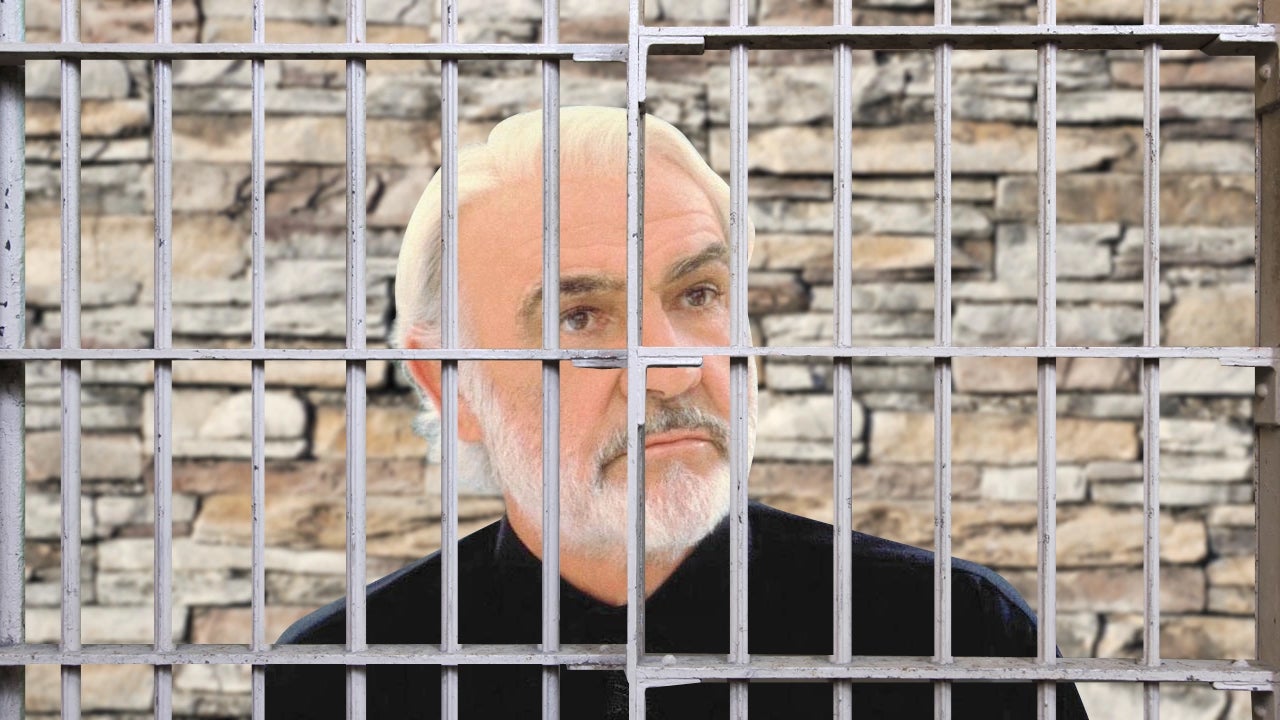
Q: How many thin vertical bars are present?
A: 11